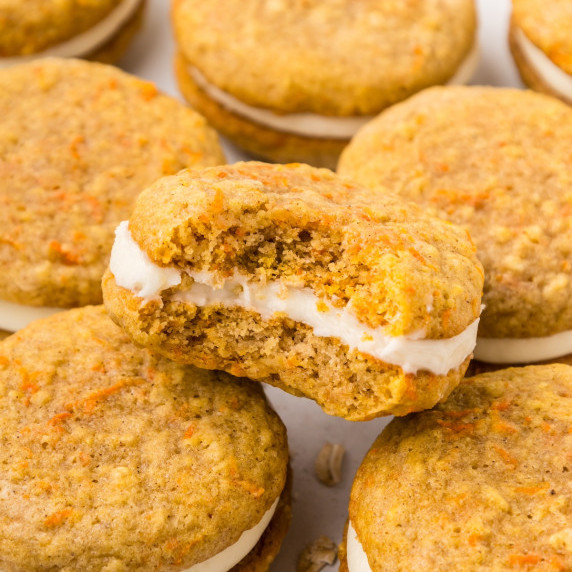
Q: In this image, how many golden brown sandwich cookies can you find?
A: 8